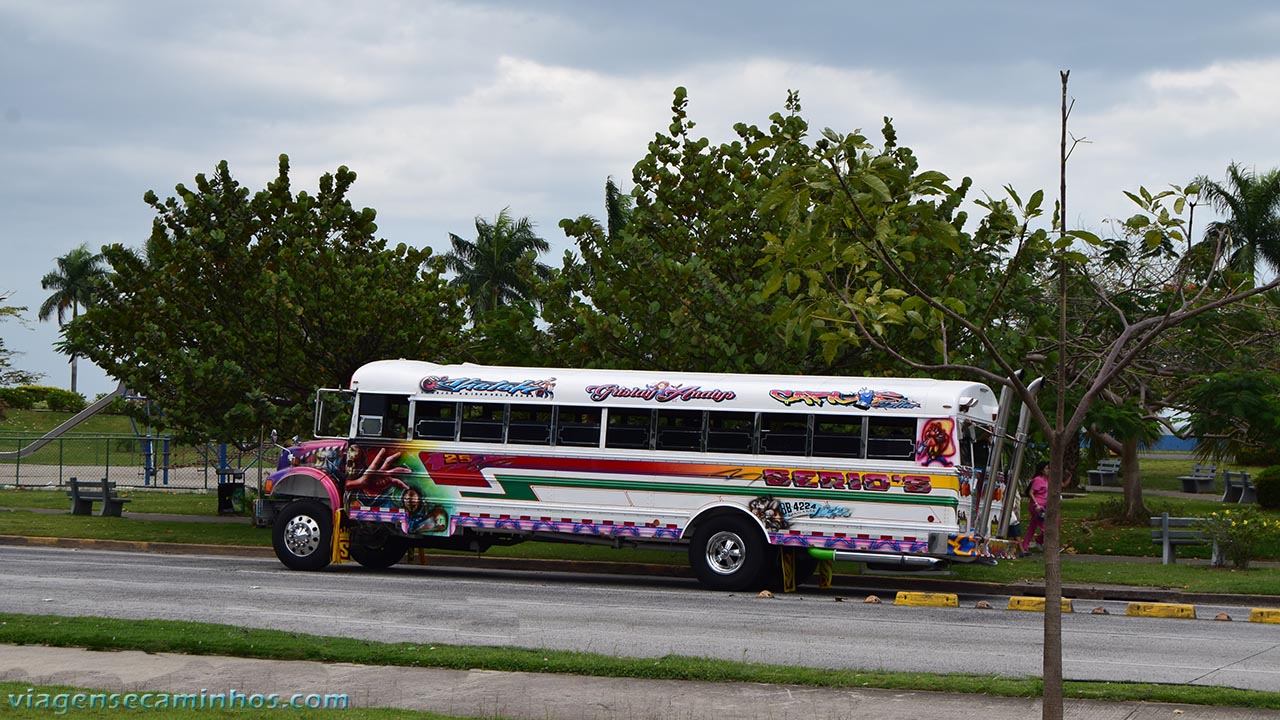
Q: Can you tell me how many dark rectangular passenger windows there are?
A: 10